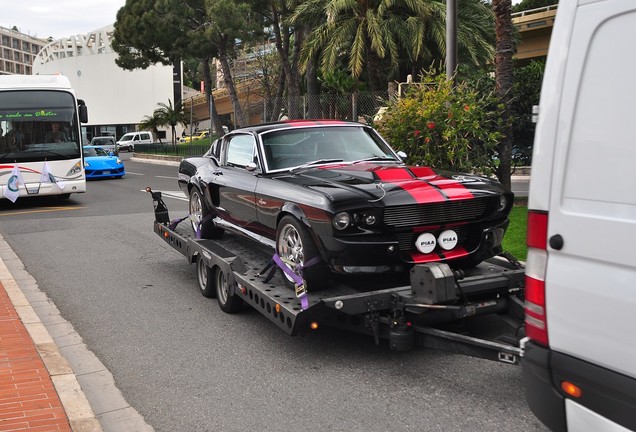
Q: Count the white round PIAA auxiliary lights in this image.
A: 2